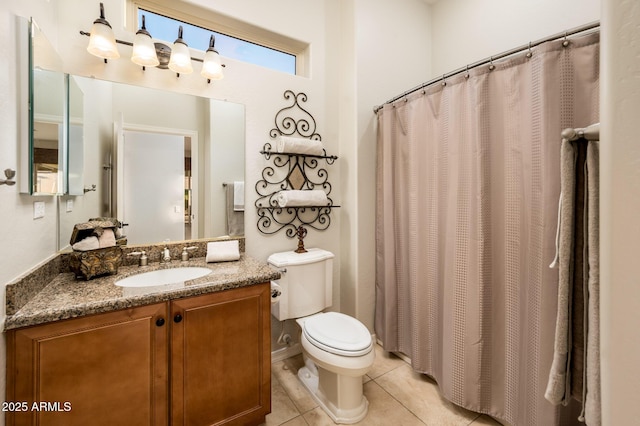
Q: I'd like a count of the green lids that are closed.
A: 0